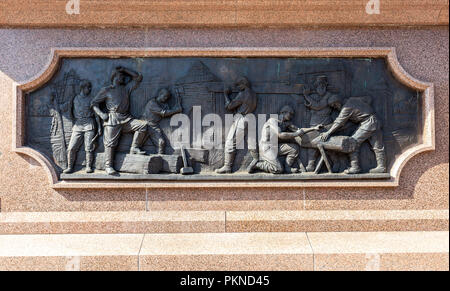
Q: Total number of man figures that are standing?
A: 6